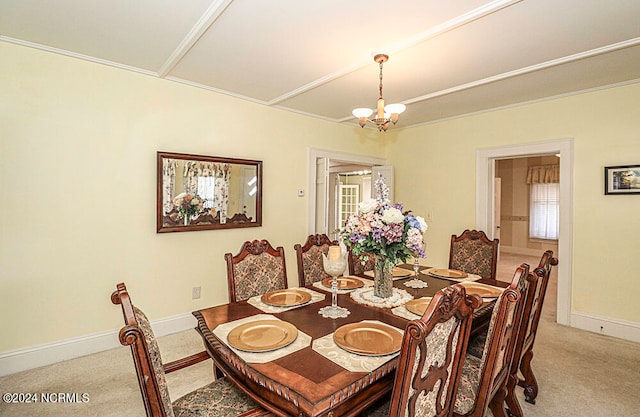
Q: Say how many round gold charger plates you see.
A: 8